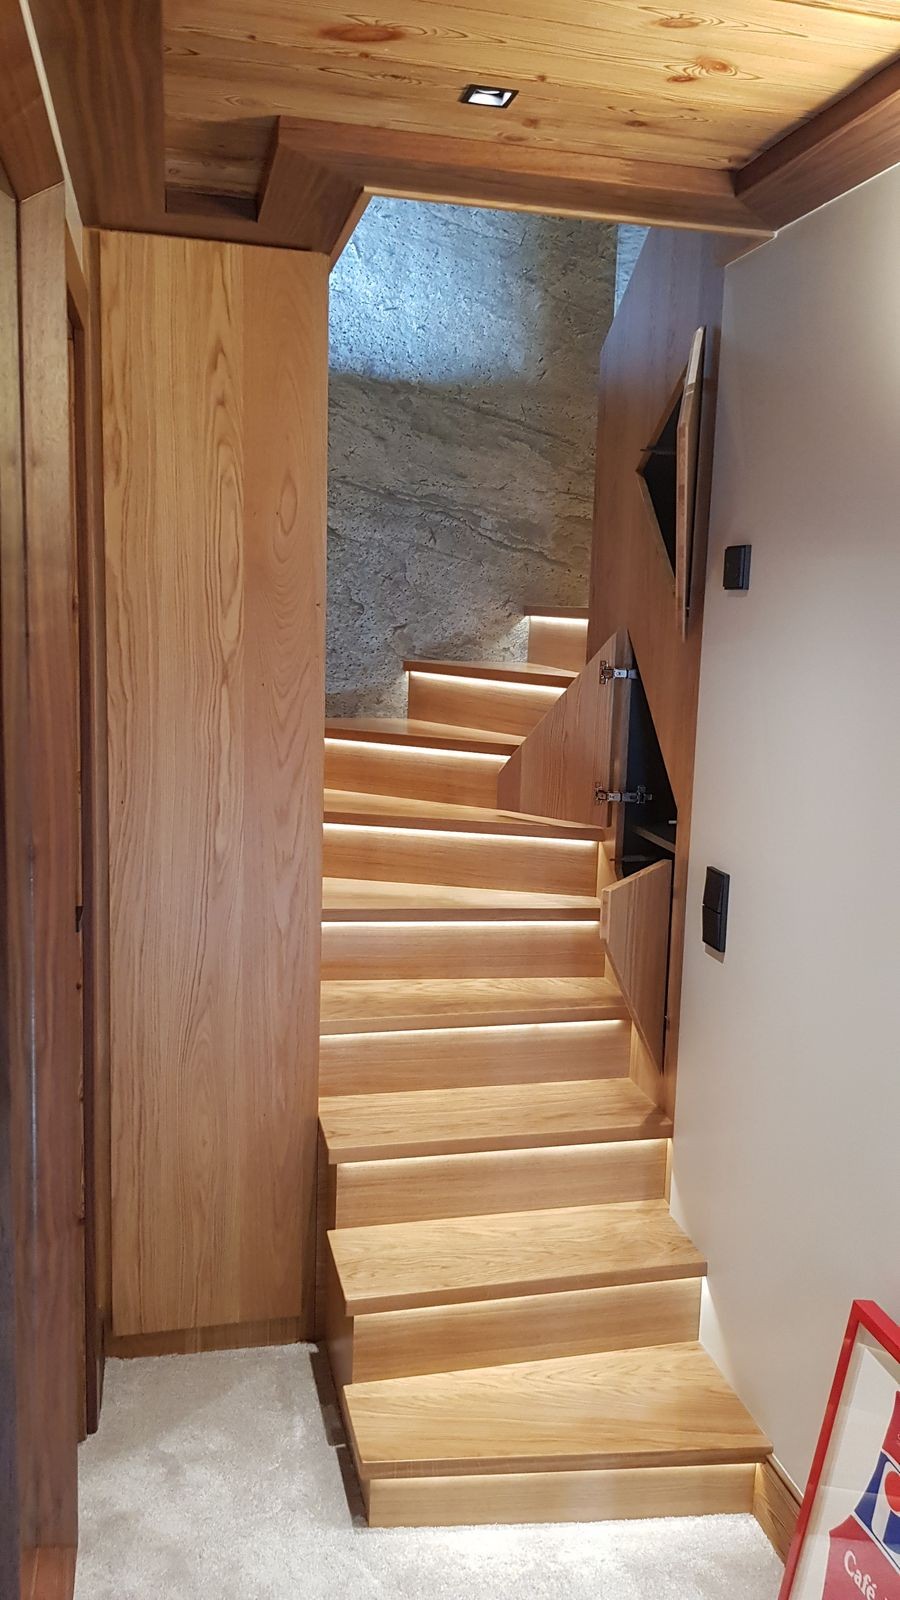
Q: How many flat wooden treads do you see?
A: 9